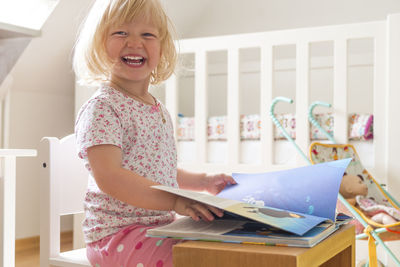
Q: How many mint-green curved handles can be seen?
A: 2